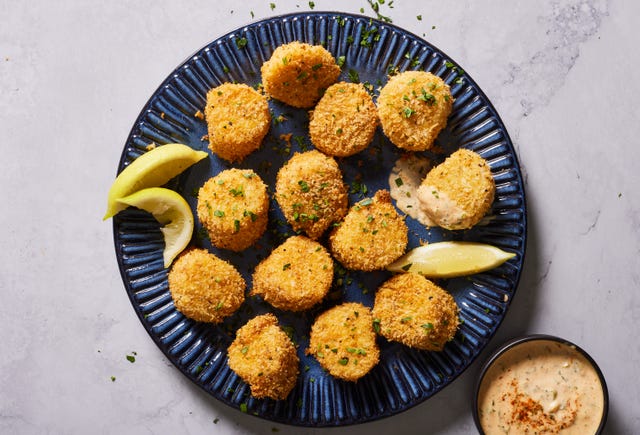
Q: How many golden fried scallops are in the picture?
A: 13